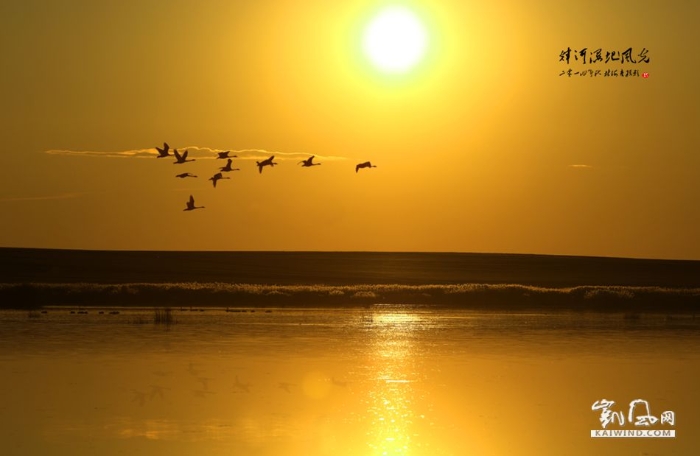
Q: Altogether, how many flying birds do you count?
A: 10